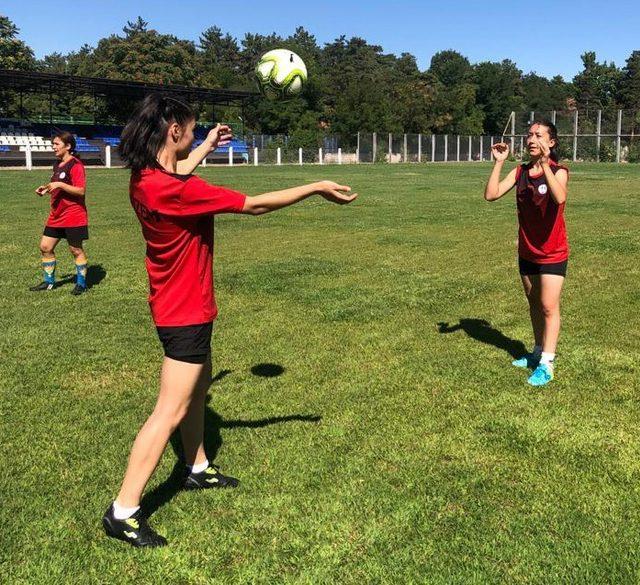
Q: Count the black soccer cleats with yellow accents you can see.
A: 2